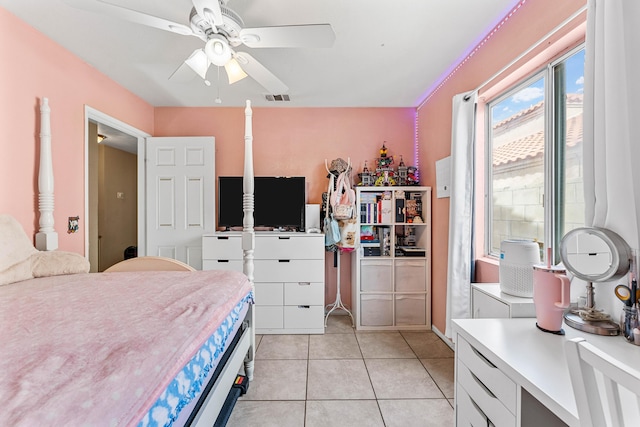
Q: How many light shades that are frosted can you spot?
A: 3